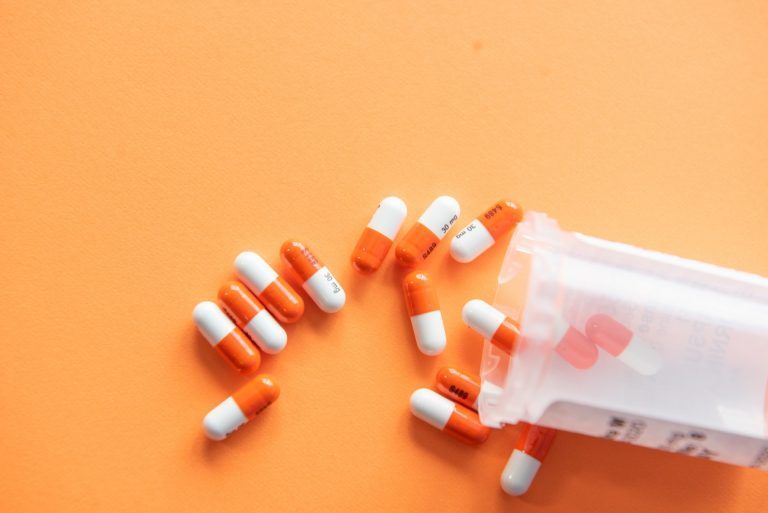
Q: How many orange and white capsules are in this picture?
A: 15